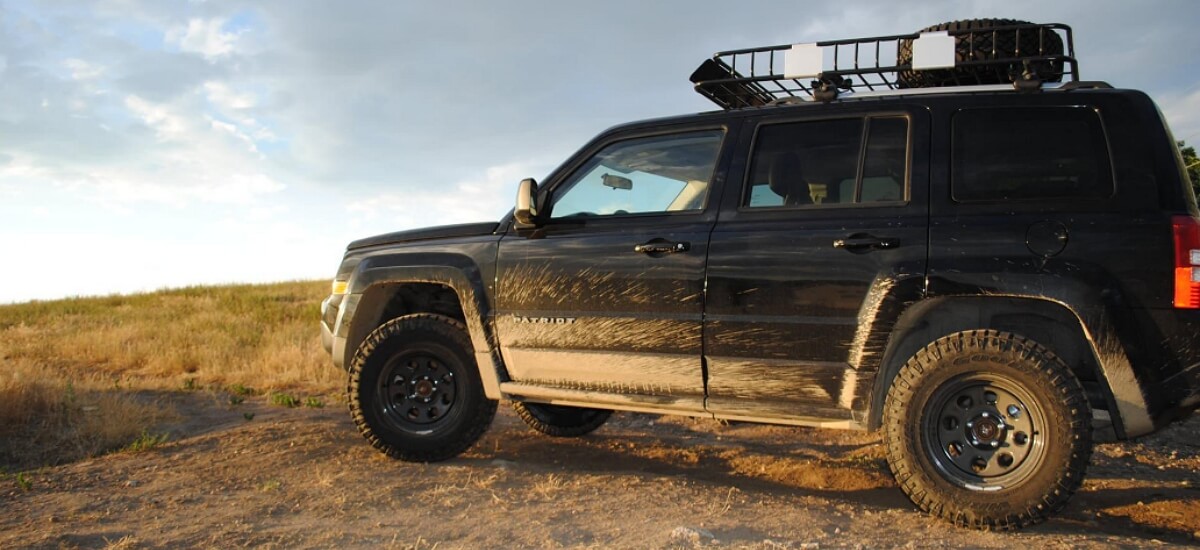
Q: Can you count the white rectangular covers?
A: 2